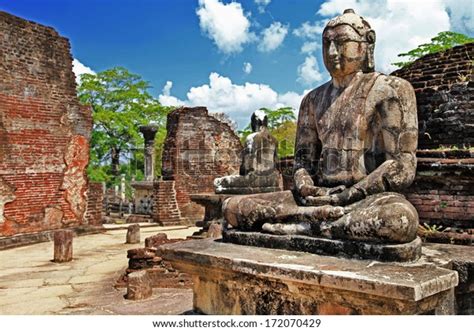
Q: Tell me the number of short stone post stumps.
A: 3